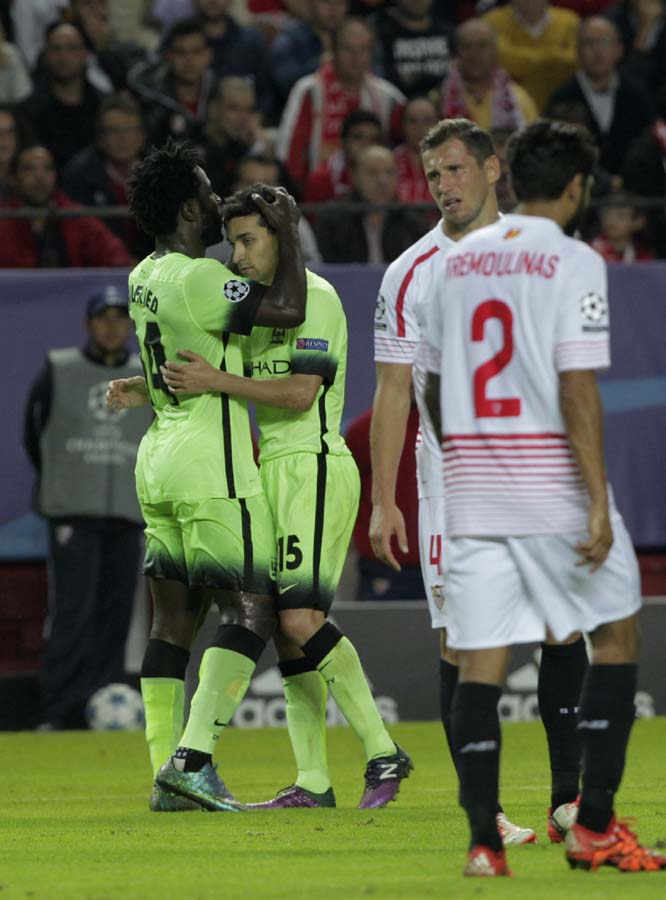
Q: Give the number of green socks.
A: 4